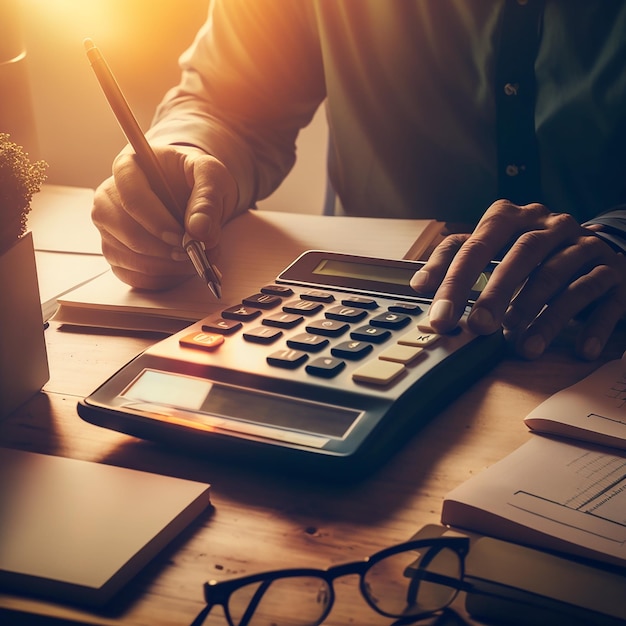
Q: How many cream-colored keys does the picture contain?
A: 4